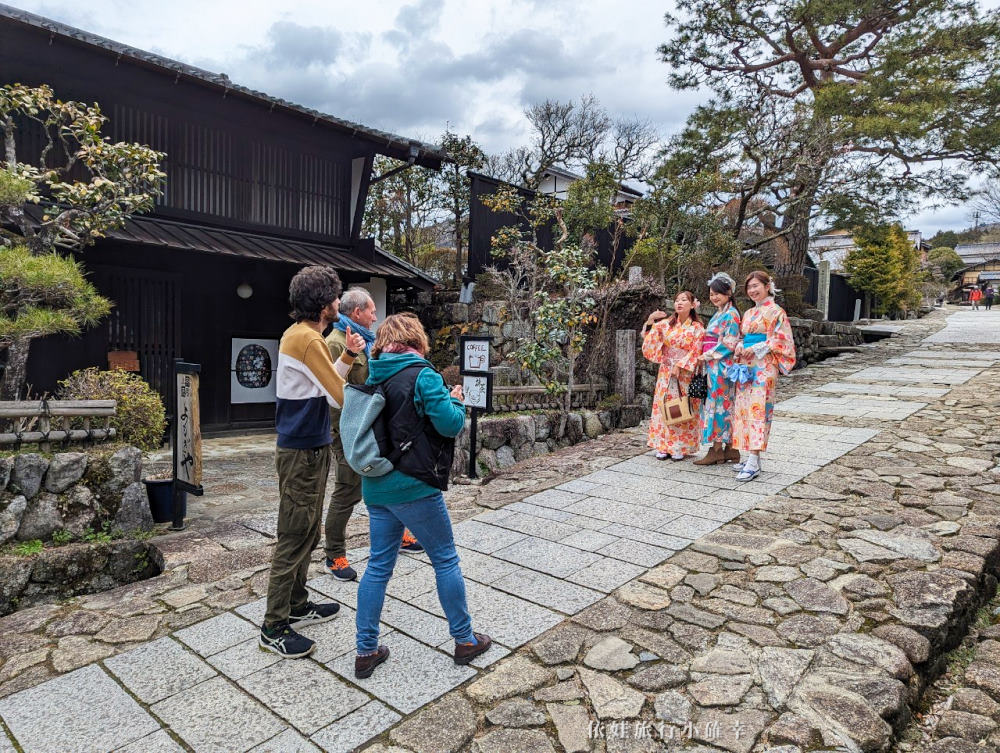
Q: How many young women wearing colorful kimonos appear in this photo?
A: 3